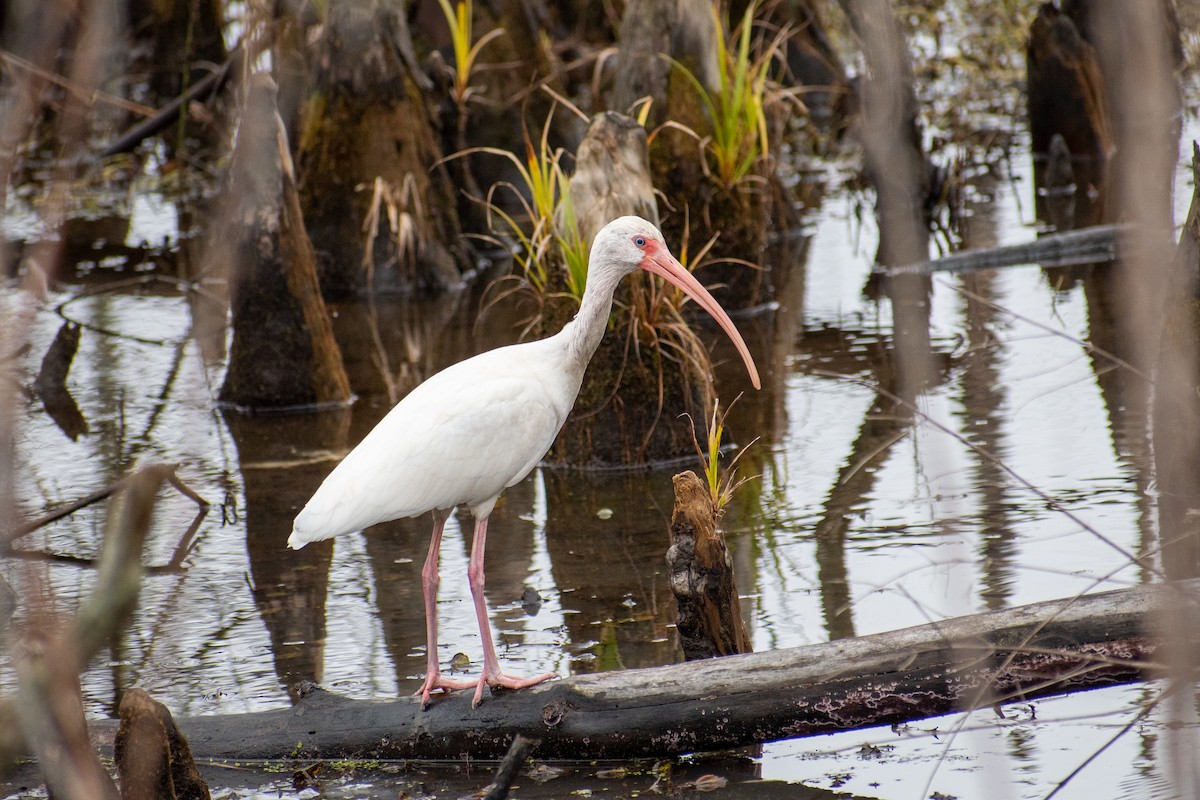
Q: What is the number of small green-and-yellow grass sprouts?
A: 4